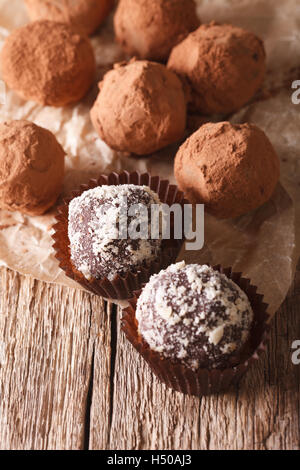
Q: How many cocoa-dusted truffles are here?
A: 7